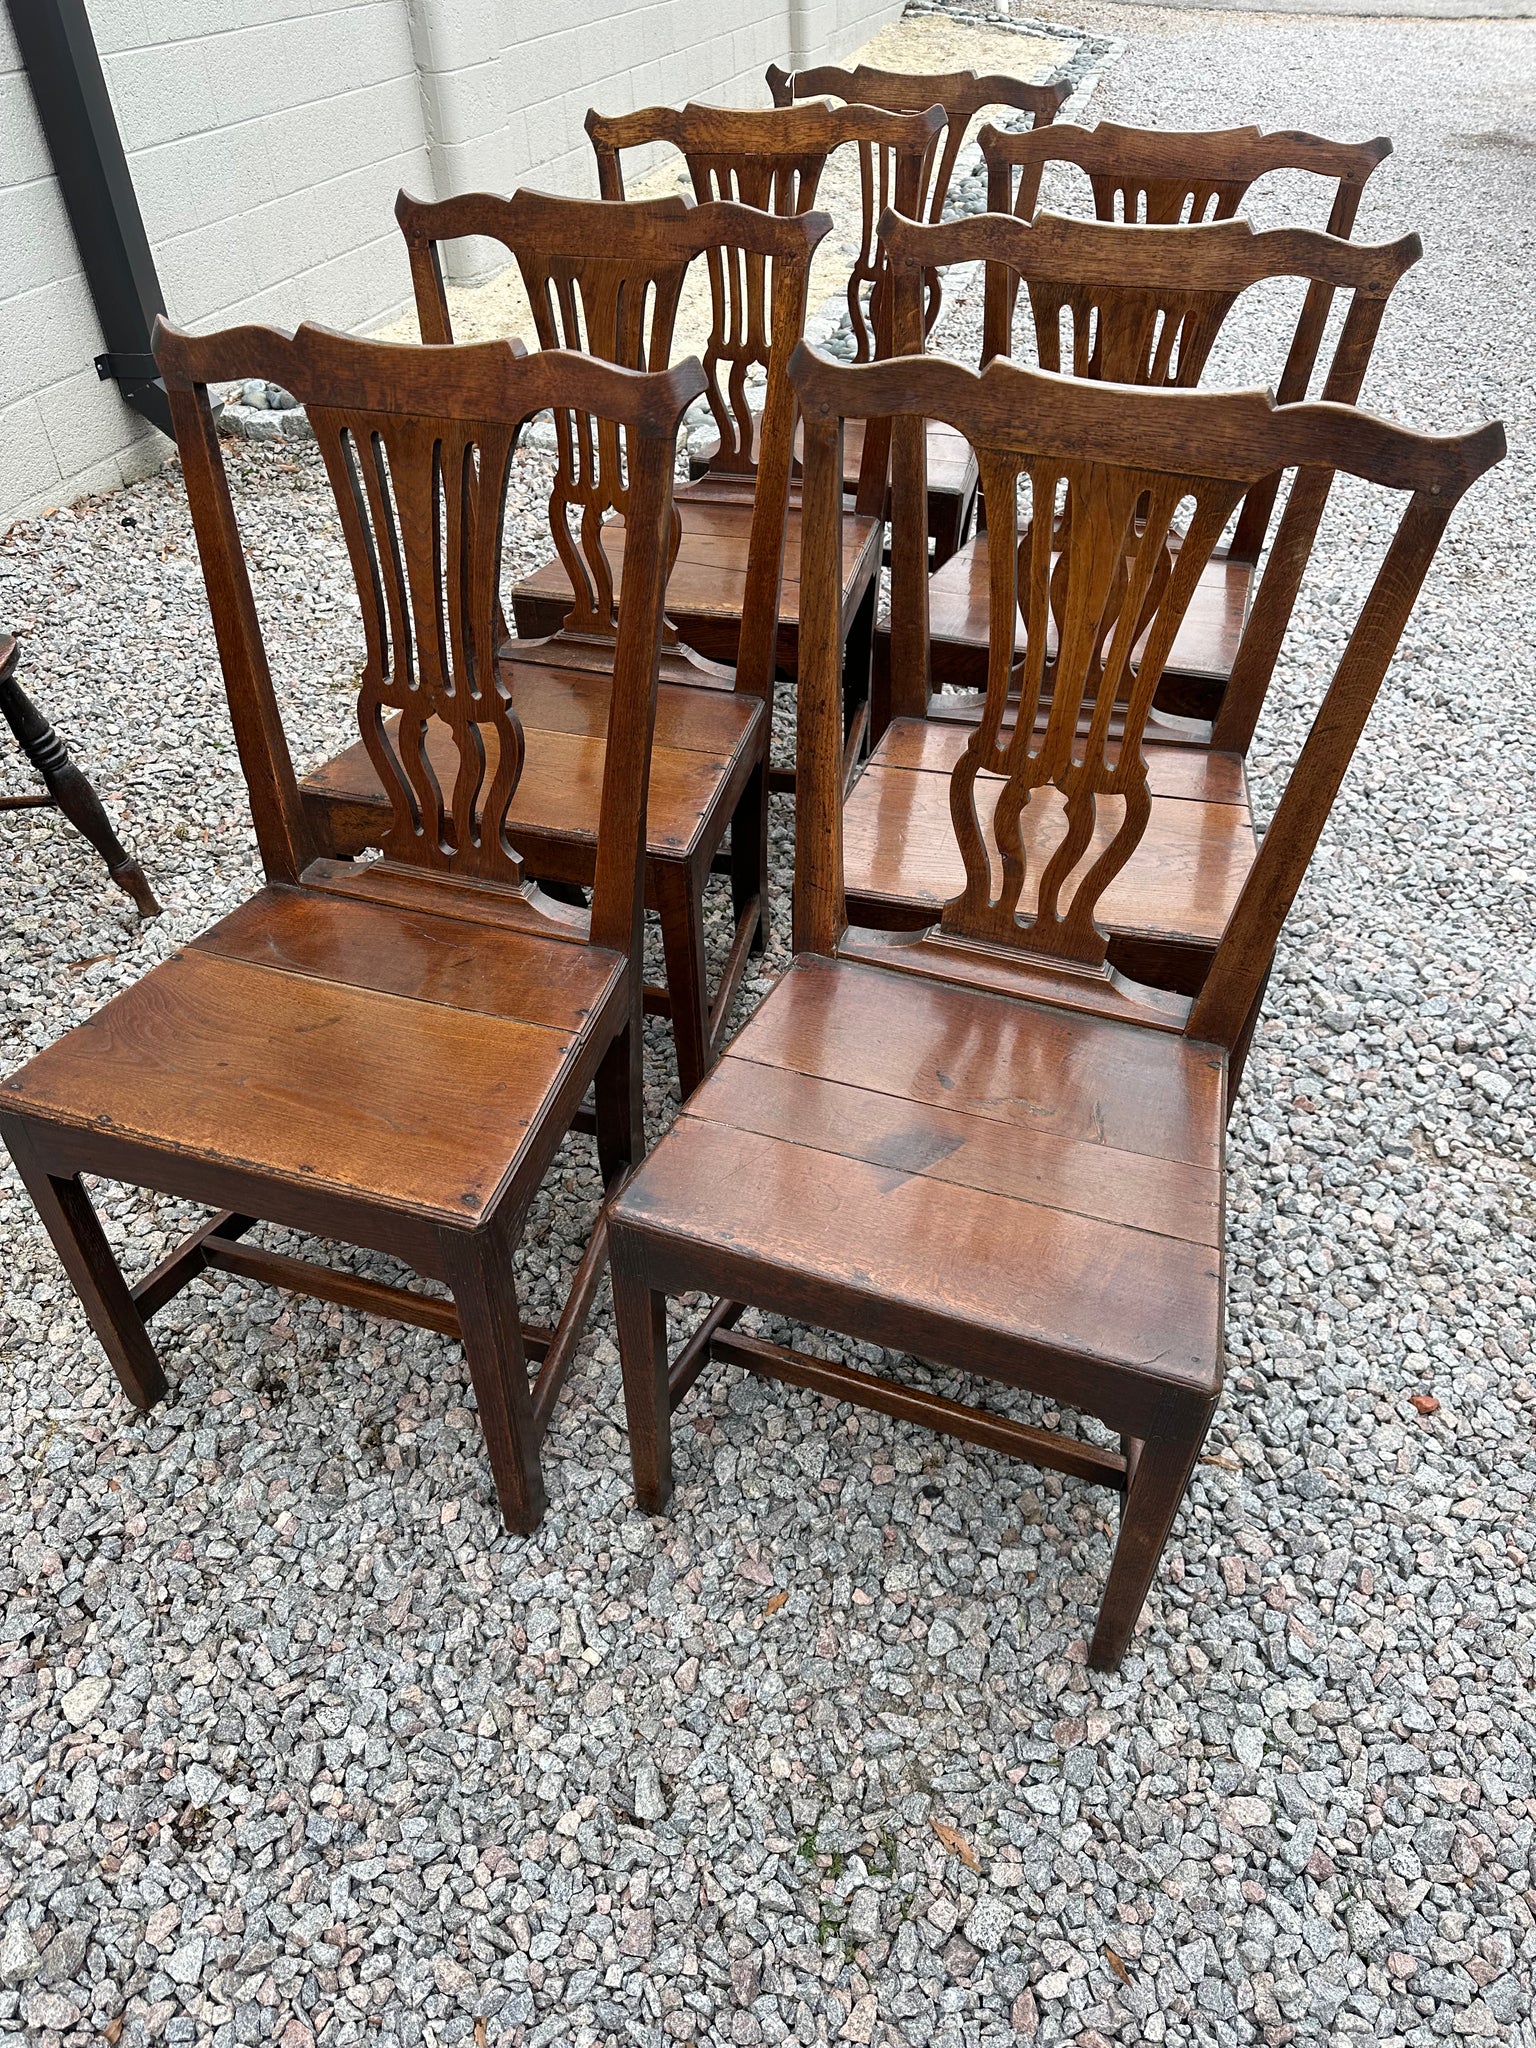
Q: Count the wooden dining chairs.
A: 7